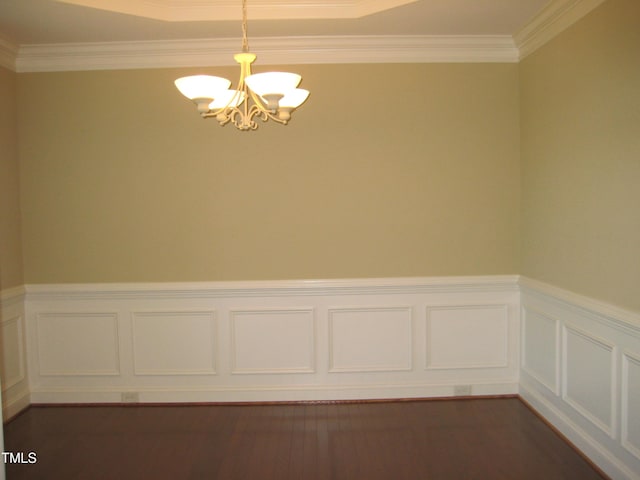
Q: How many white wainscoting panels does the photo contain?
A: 9